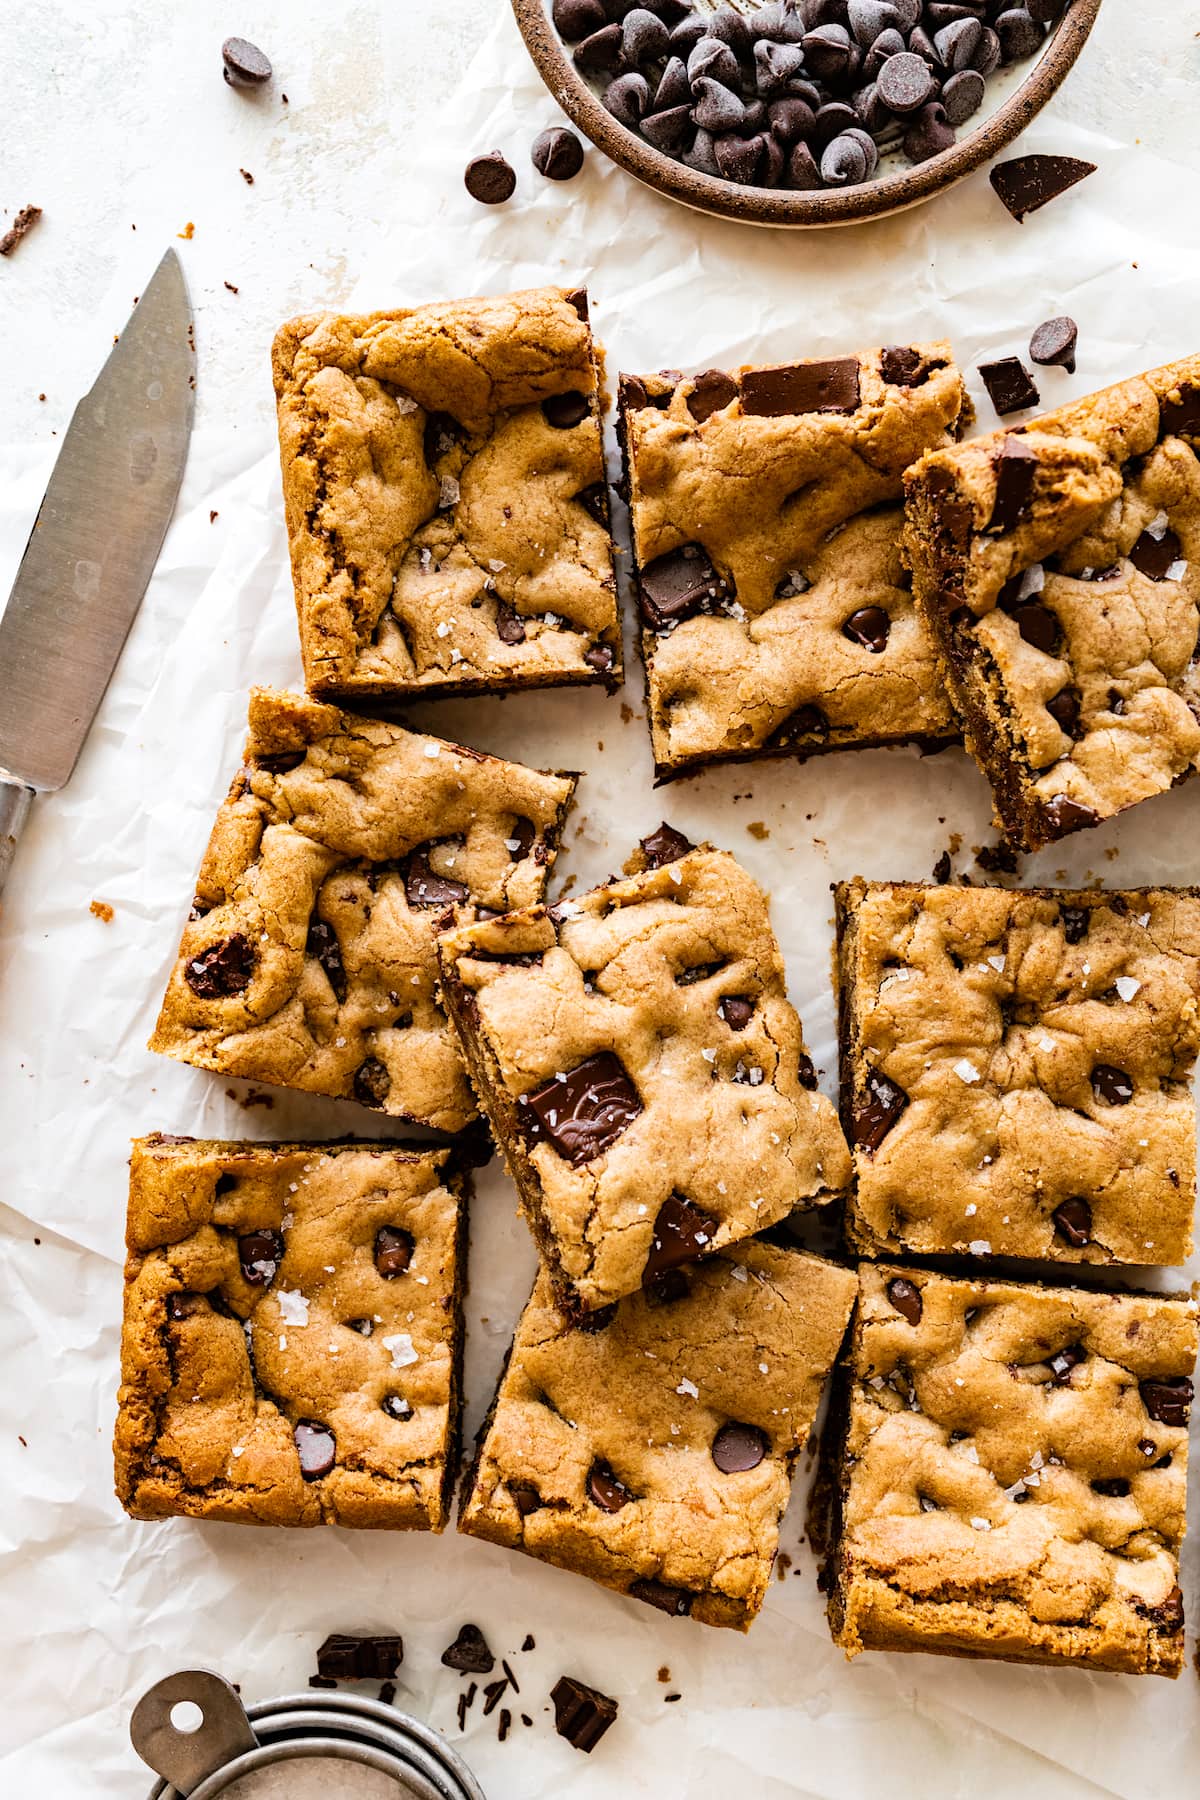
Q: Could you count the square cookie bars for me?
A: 9